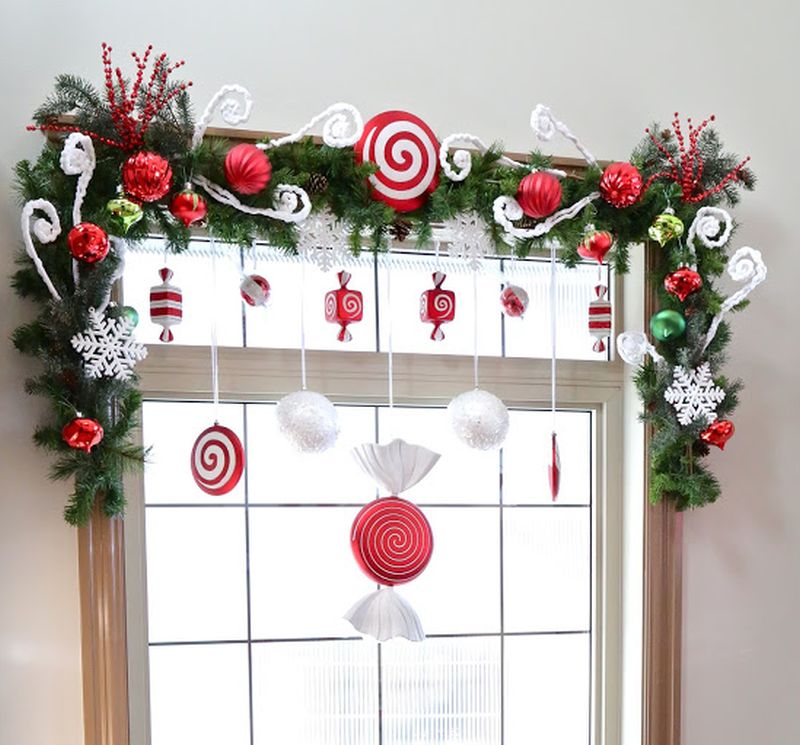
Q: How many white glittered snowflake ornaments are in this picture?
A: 4